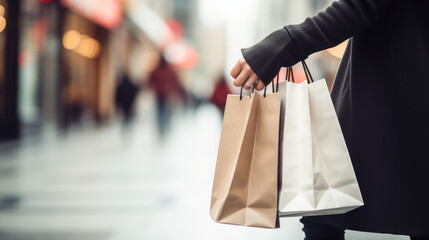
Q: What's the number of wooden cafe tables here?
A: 0